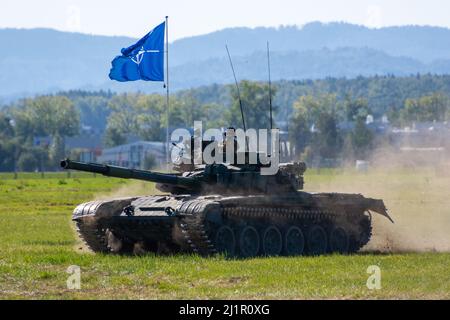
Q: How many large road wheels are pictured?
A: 6